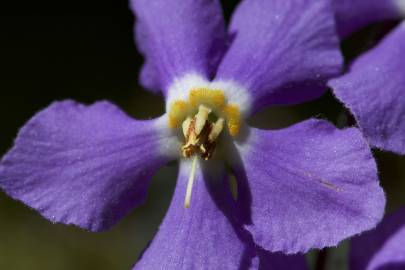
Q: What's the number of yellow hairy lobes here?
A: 3